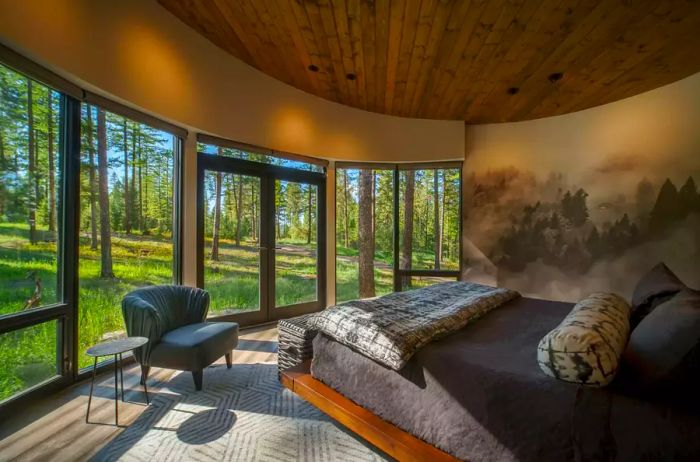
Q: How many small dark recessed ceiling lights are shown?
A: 4